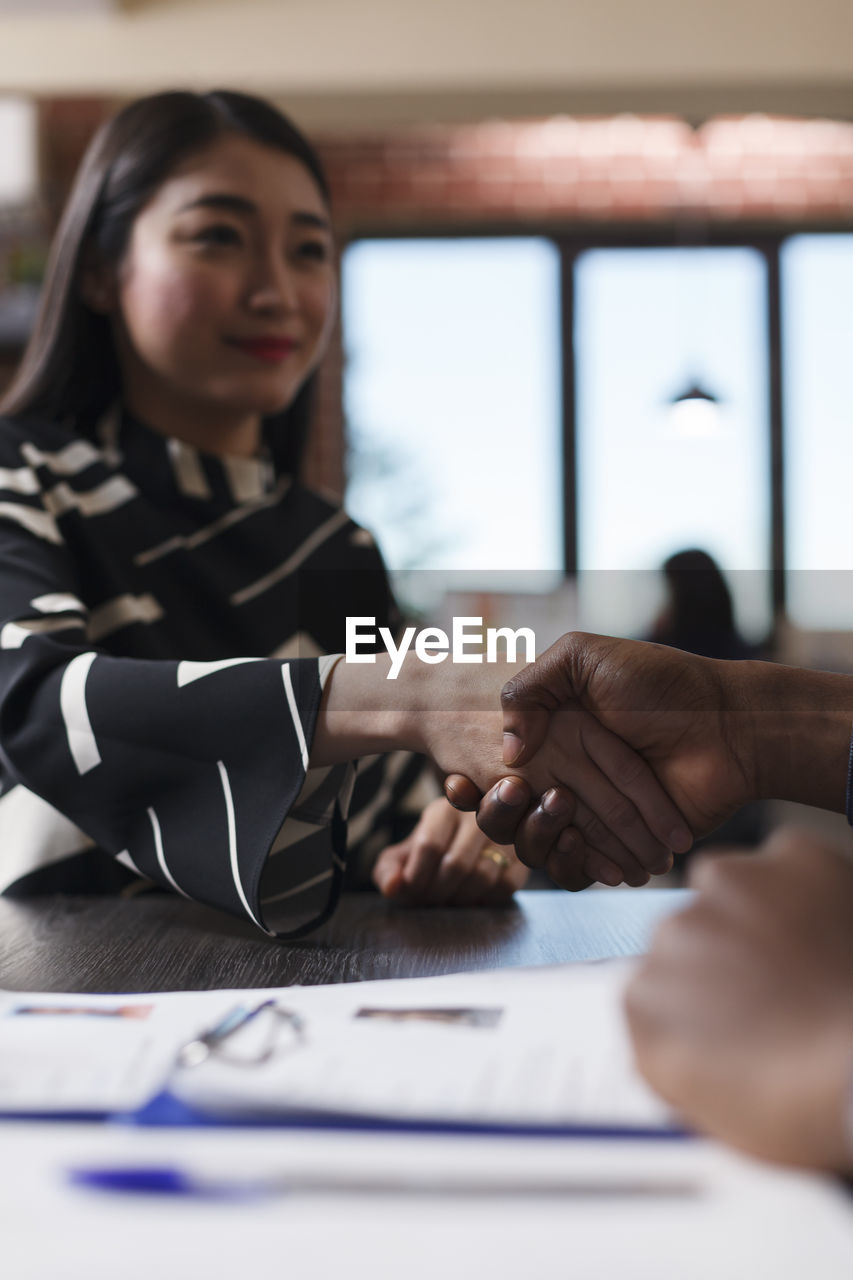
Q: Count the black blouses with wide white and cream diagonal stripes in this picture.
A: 1